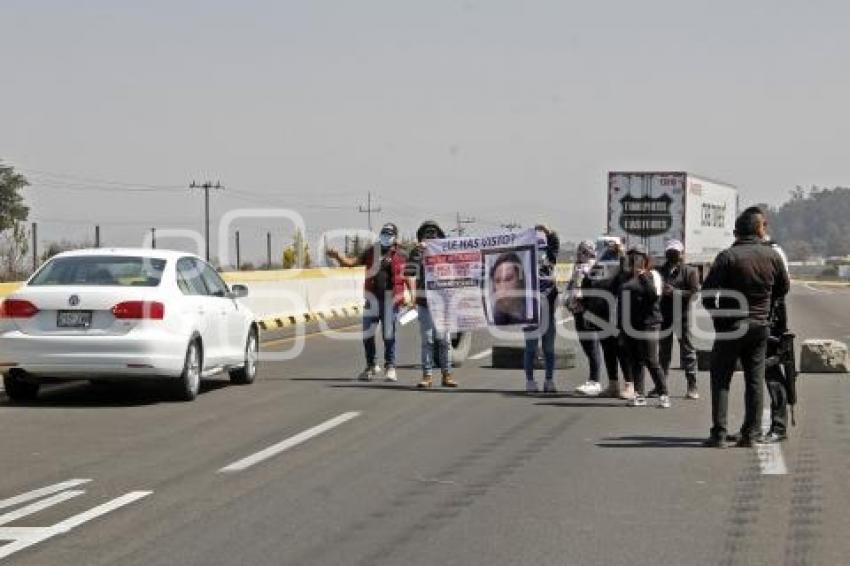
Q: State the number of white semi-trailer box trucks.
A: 1